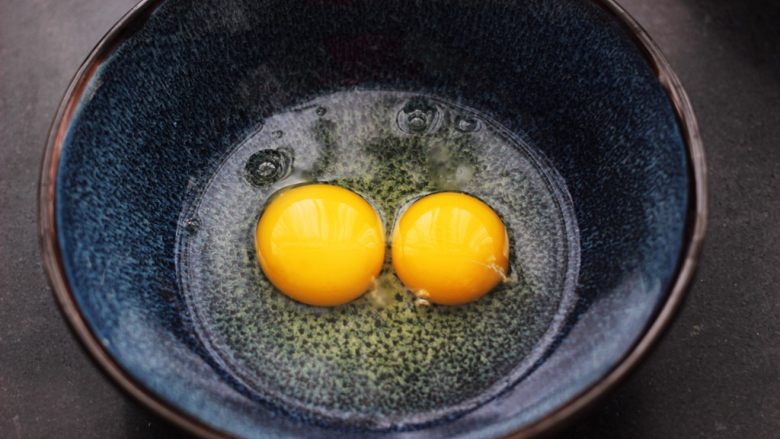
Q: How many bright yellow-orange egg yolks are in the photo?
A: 2